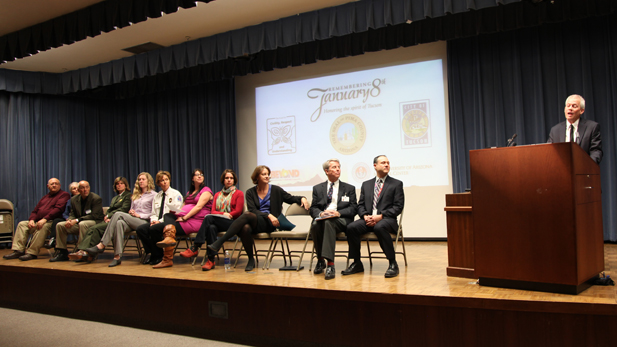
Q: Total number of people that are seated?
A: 11